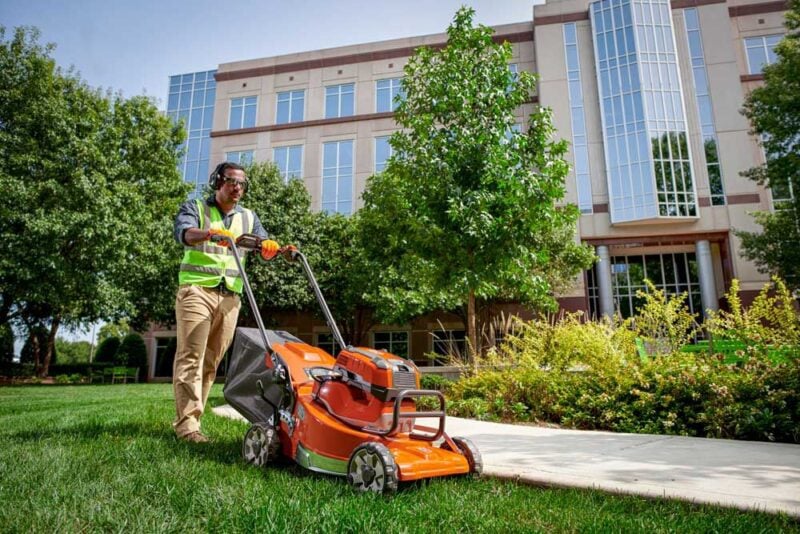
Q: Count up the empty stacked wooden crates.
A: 0